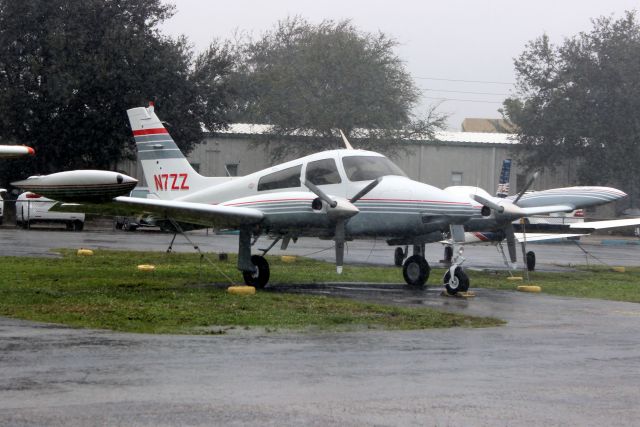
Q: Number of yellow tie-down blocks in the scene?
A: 7